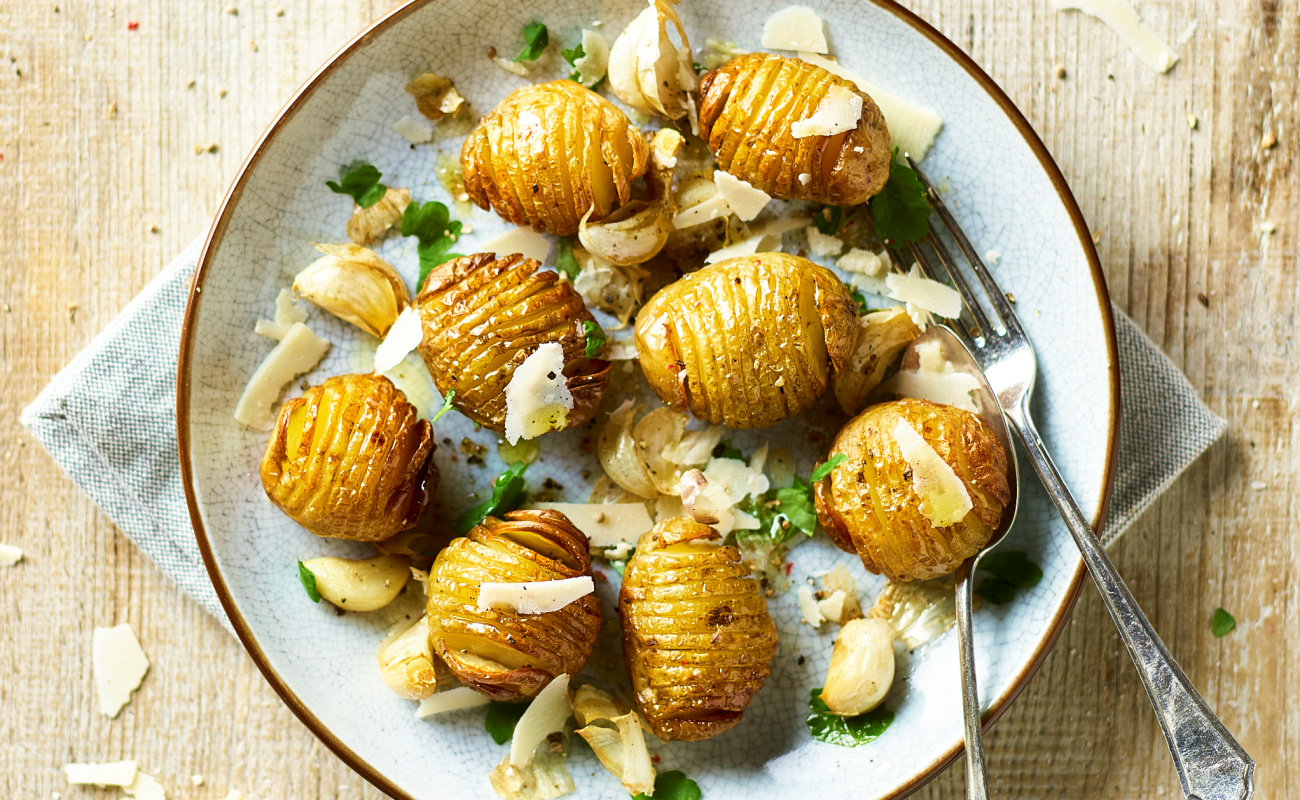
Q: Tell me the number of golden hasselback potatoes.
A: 8